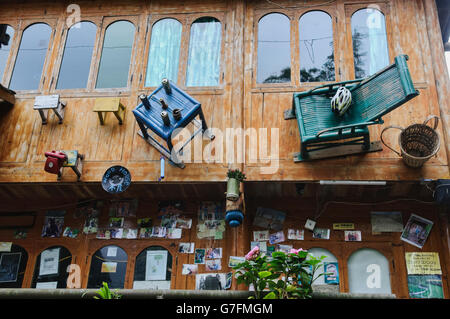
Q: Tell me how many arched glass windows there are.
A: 15